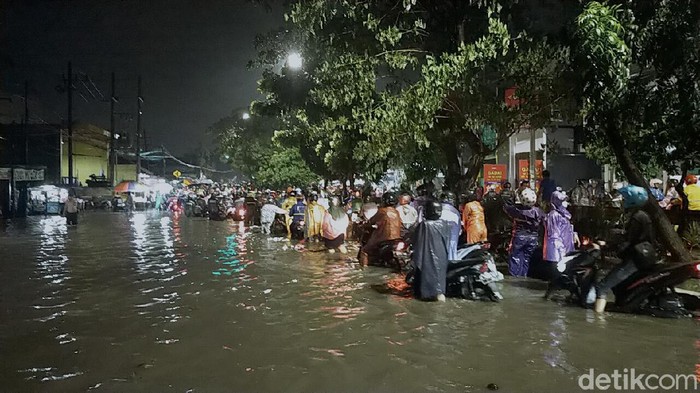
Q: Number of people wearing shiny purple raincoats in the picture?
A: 2